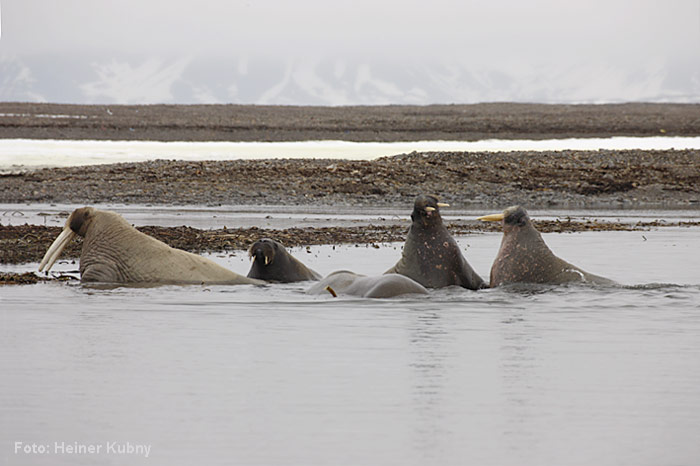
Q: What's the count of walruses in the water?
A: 5